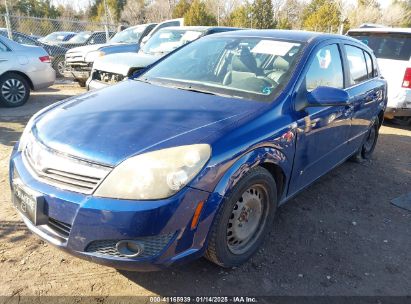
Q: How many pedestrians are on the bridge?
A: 0